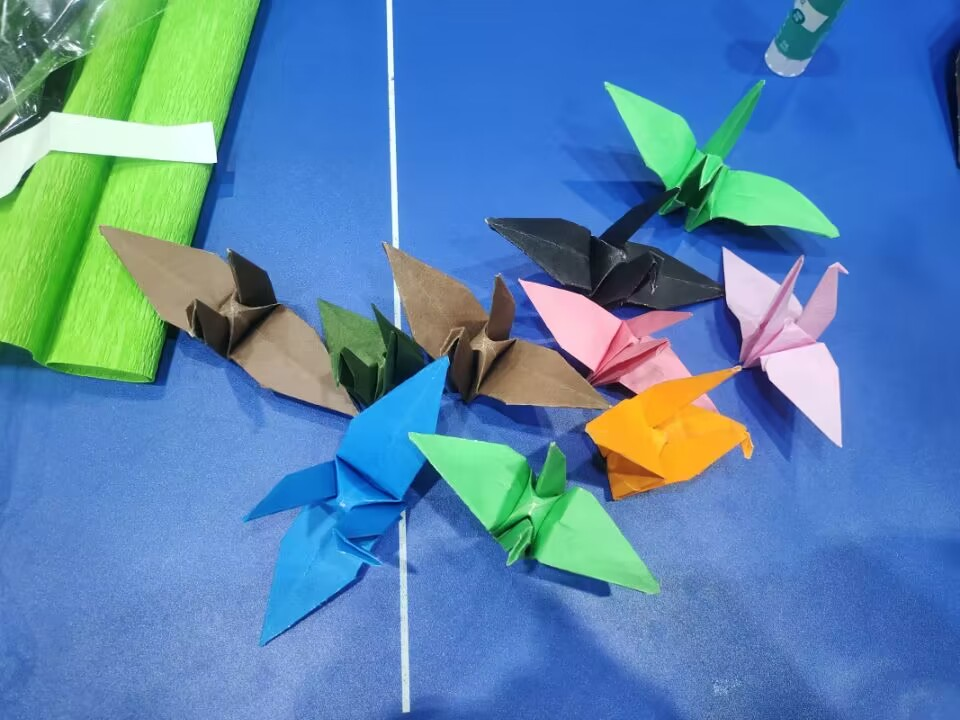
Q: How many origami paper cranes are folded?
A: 10